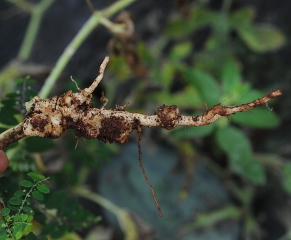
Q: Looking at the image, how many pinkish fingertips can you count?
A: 1